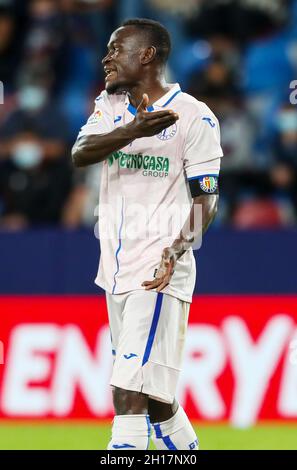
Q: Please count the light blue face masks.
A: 3